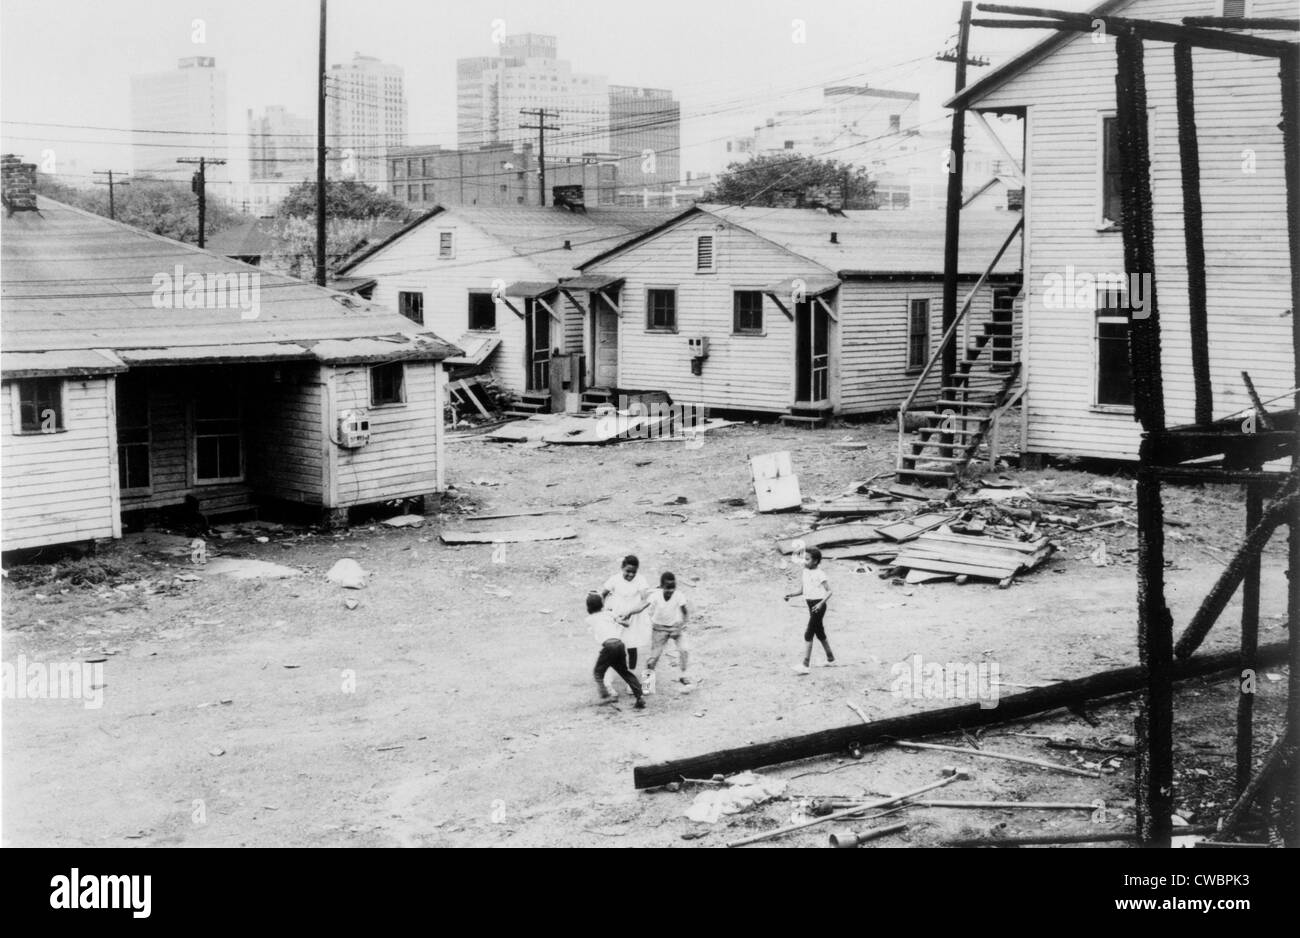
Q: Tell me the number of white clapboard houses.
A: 4